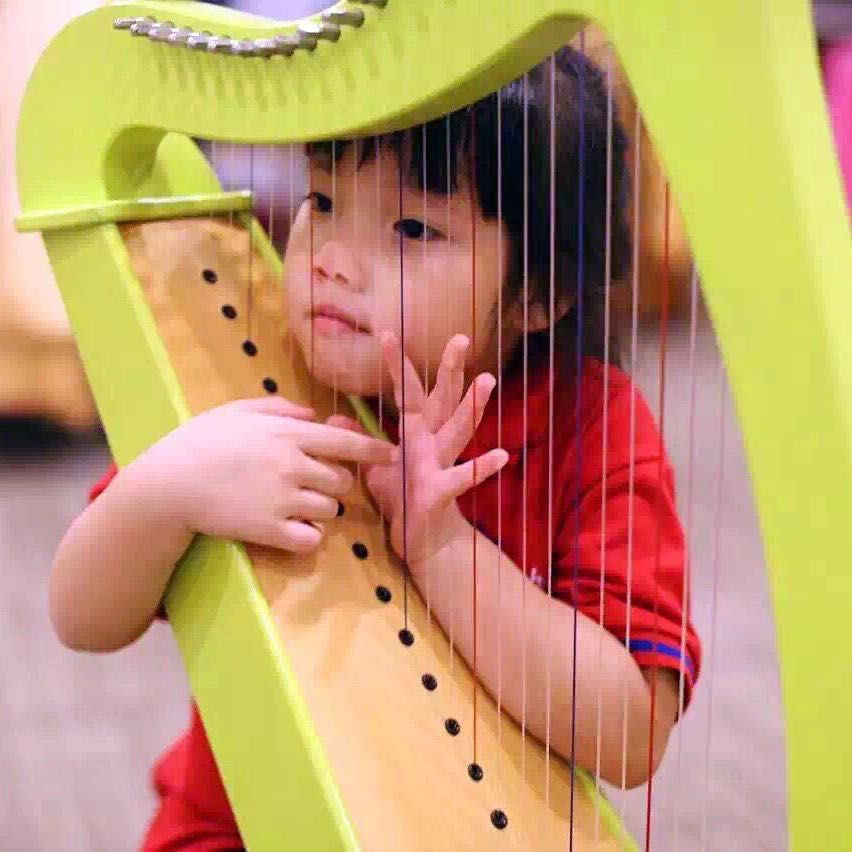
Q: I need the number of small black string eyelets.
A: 12